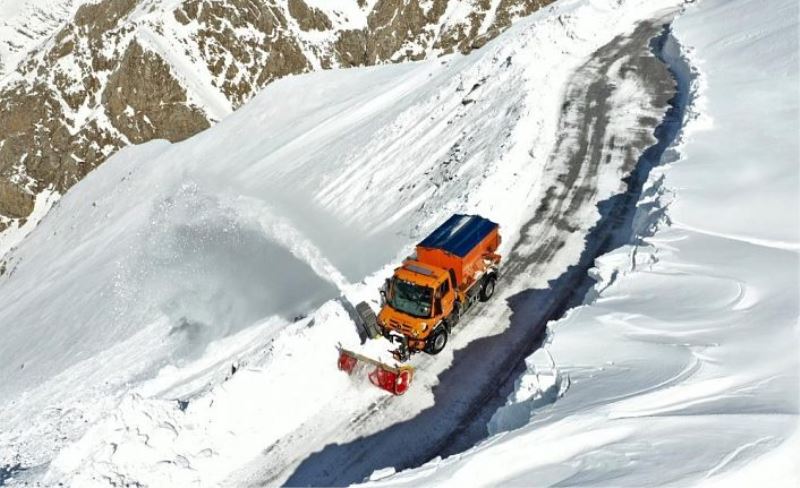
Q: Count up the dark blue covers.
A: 1